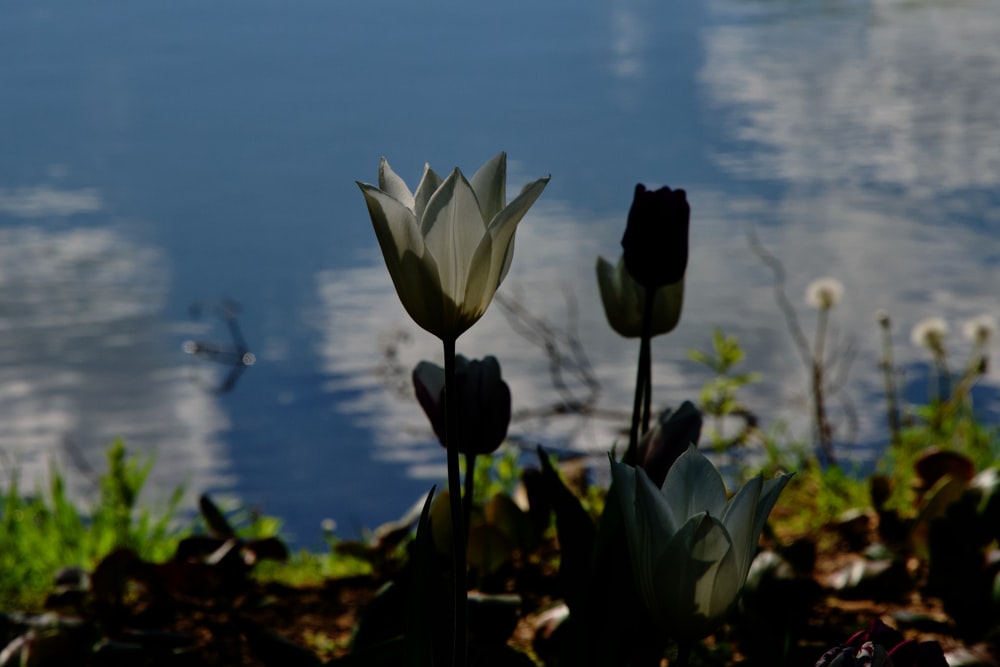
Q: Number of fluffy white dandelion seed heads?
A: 3